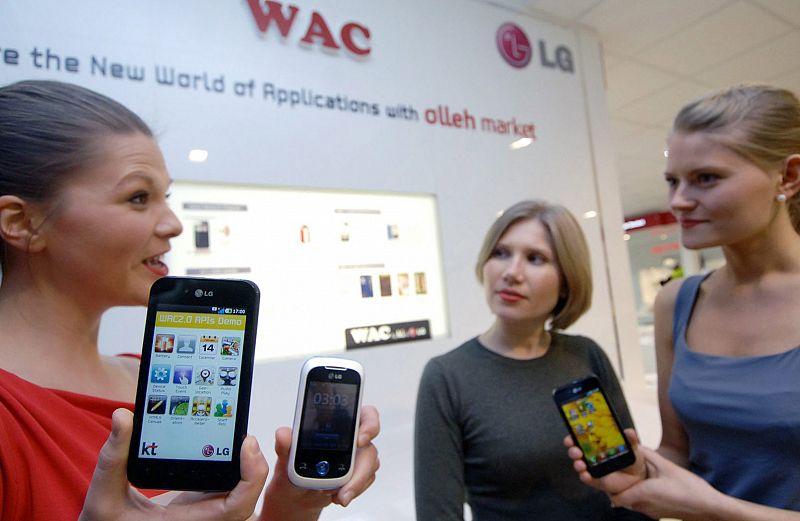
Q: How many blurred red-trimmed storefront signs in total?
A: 1